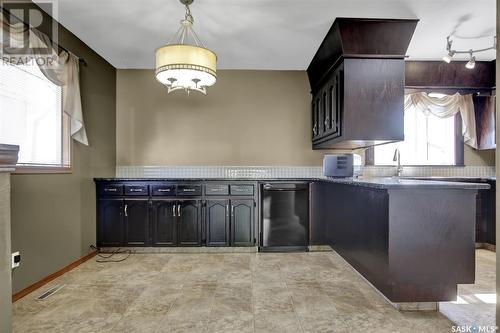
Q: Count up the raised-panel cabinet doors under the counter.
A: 6